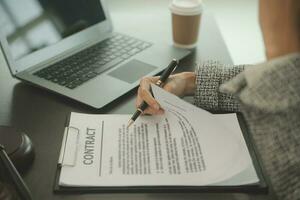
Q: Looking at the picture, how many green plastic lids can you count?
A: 0